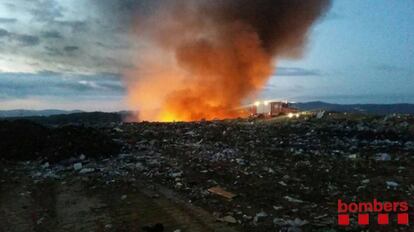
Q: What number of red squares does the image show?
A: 4